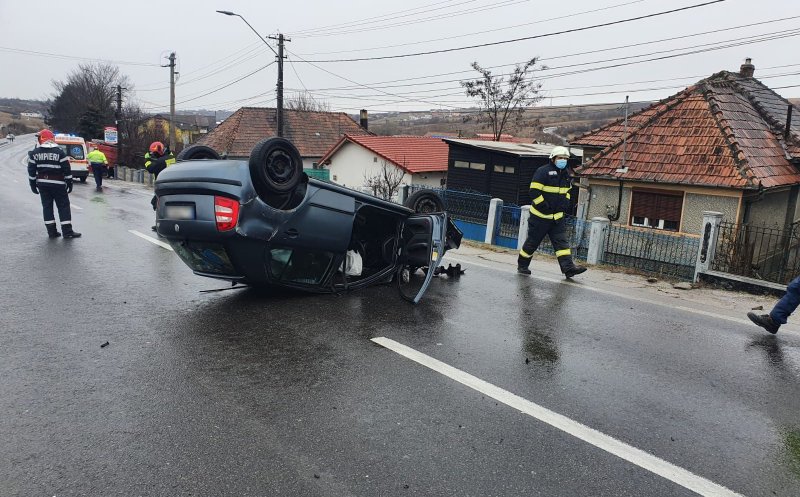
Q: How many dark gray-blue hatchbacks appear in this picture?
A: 1